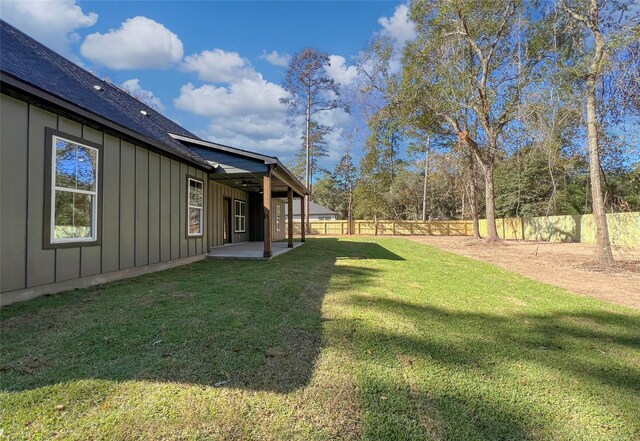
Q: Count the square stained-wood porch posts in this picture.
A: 3